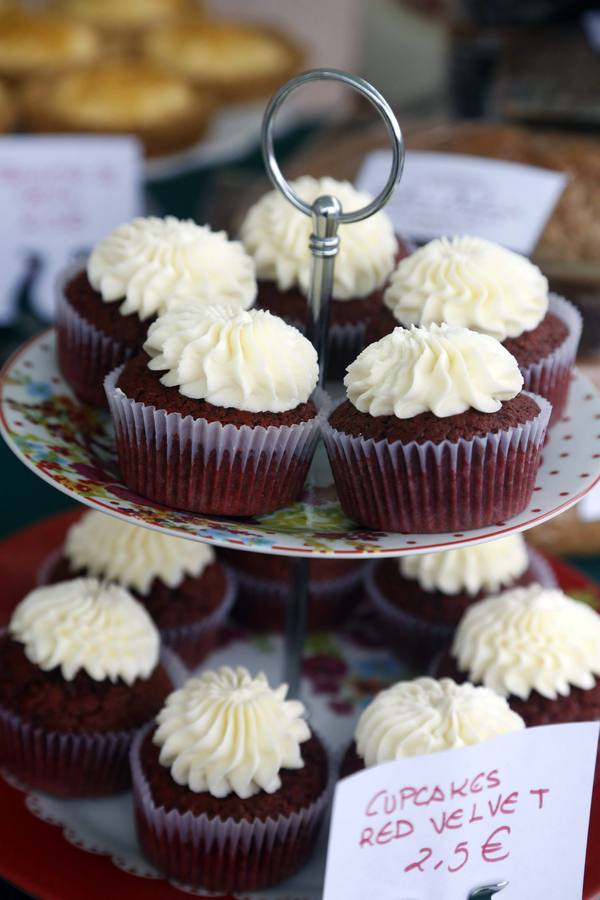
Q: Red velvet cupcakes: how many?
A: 12